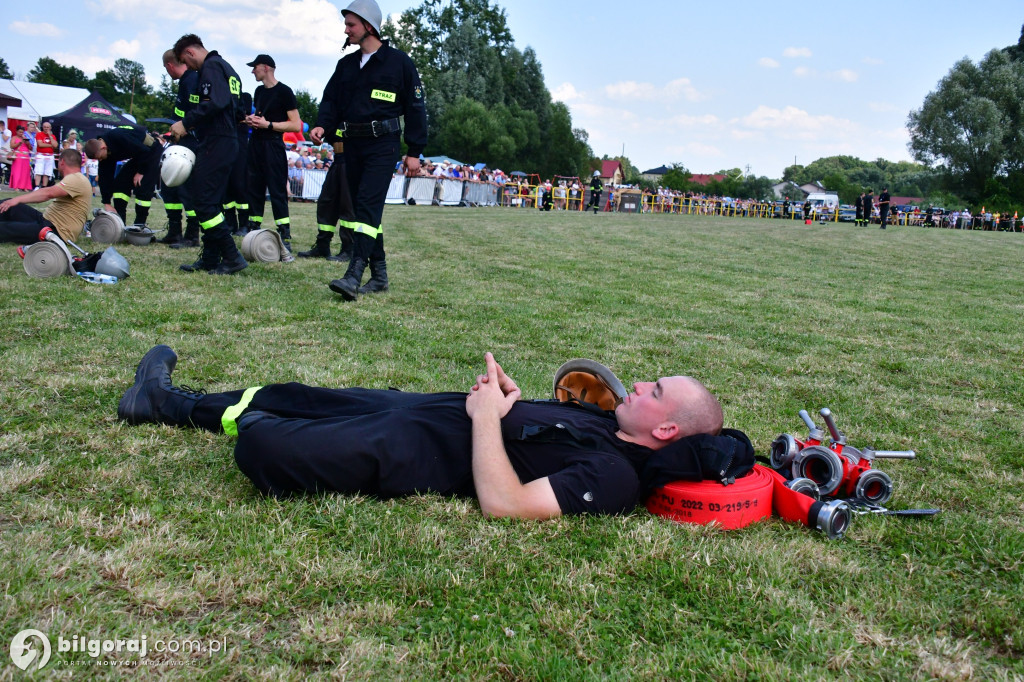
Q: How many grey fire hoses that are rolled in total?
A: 3